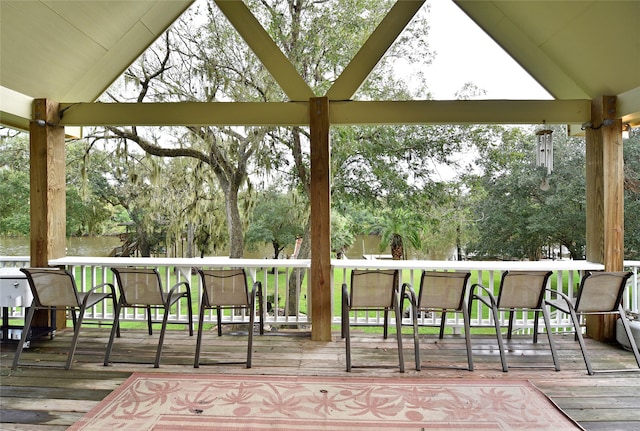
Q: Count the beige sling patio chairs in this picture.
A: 7